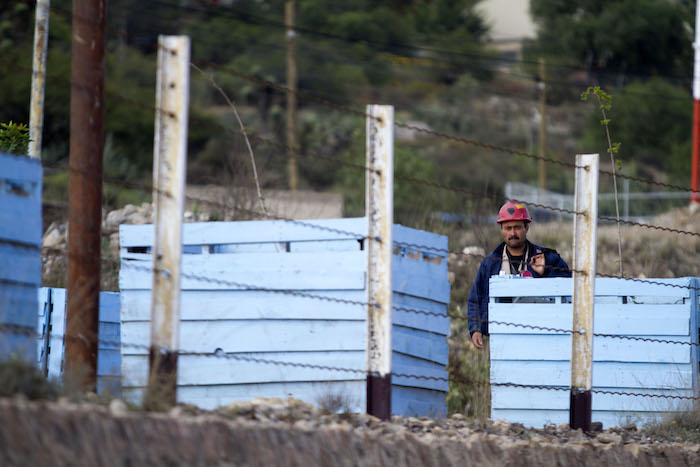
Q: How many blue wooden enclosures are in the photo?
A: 4